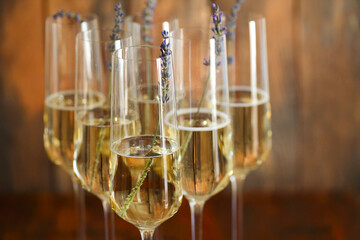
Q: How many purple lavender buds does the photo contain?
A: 6